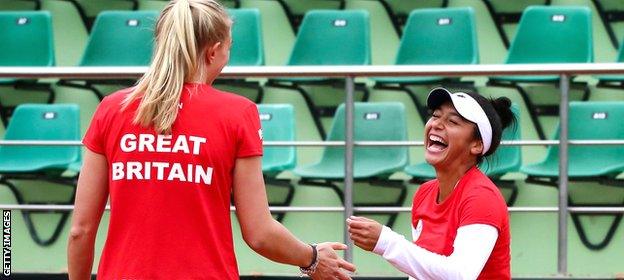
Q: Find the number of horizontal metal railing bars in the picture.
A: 3